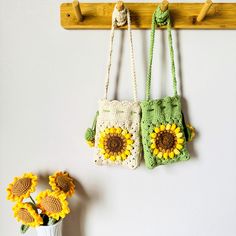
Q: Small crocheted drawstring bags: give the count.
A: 2